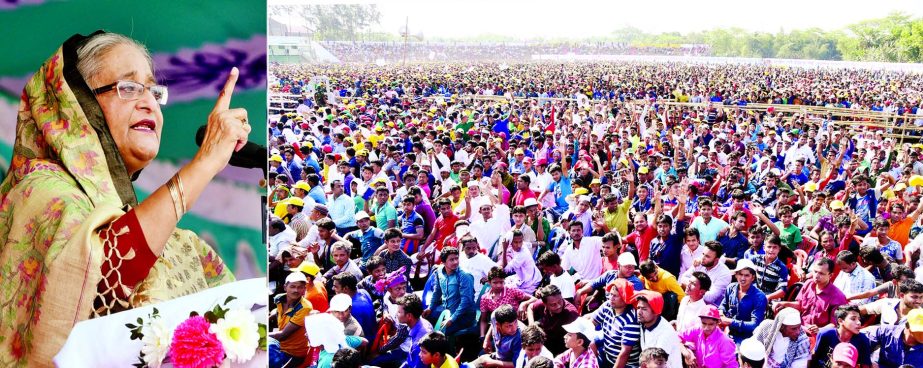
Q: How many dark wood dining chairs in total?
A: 0